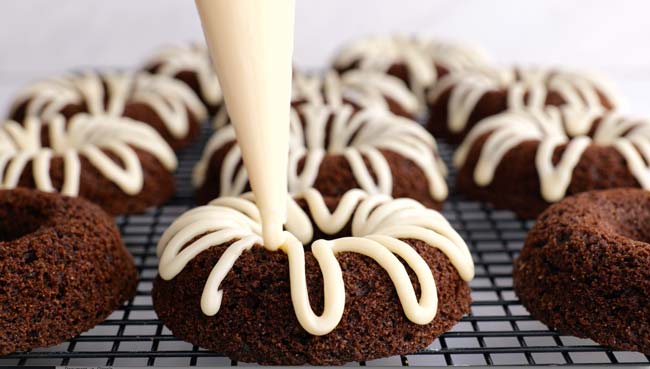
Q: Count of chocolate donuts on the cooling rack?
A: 11